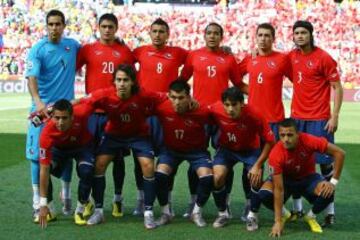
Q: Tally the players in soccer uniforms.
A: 11